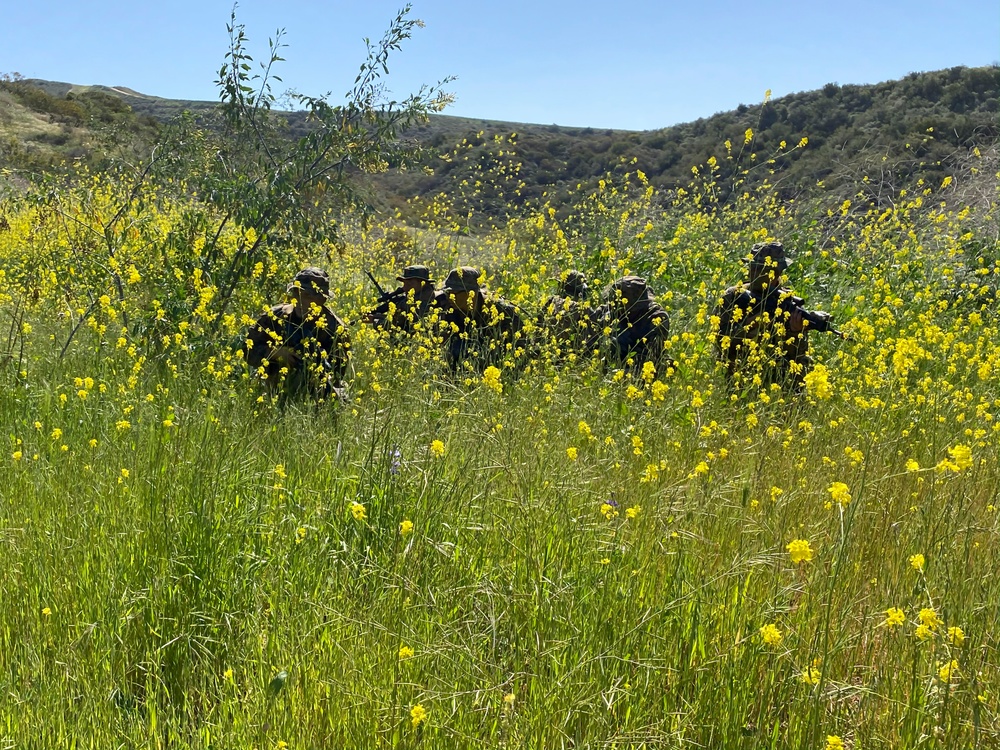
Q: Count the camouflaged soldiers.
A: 6